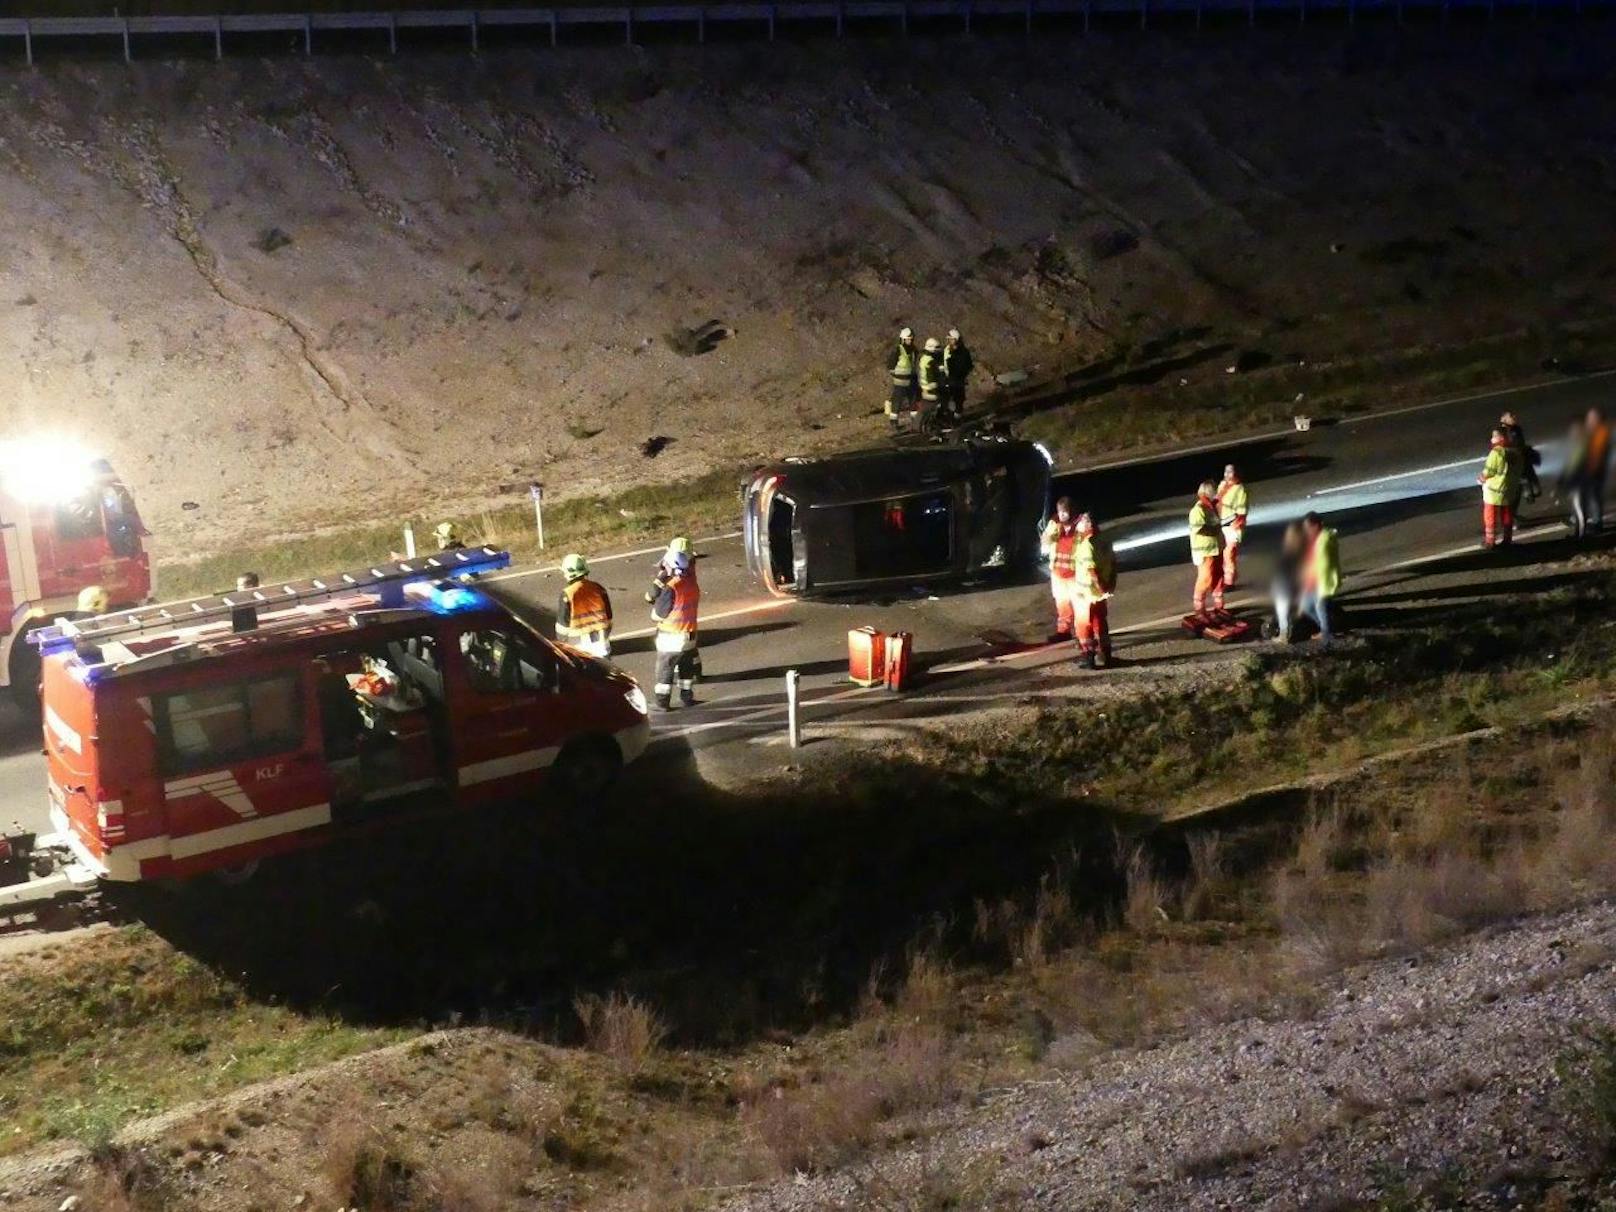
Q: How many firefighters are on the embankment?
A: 3